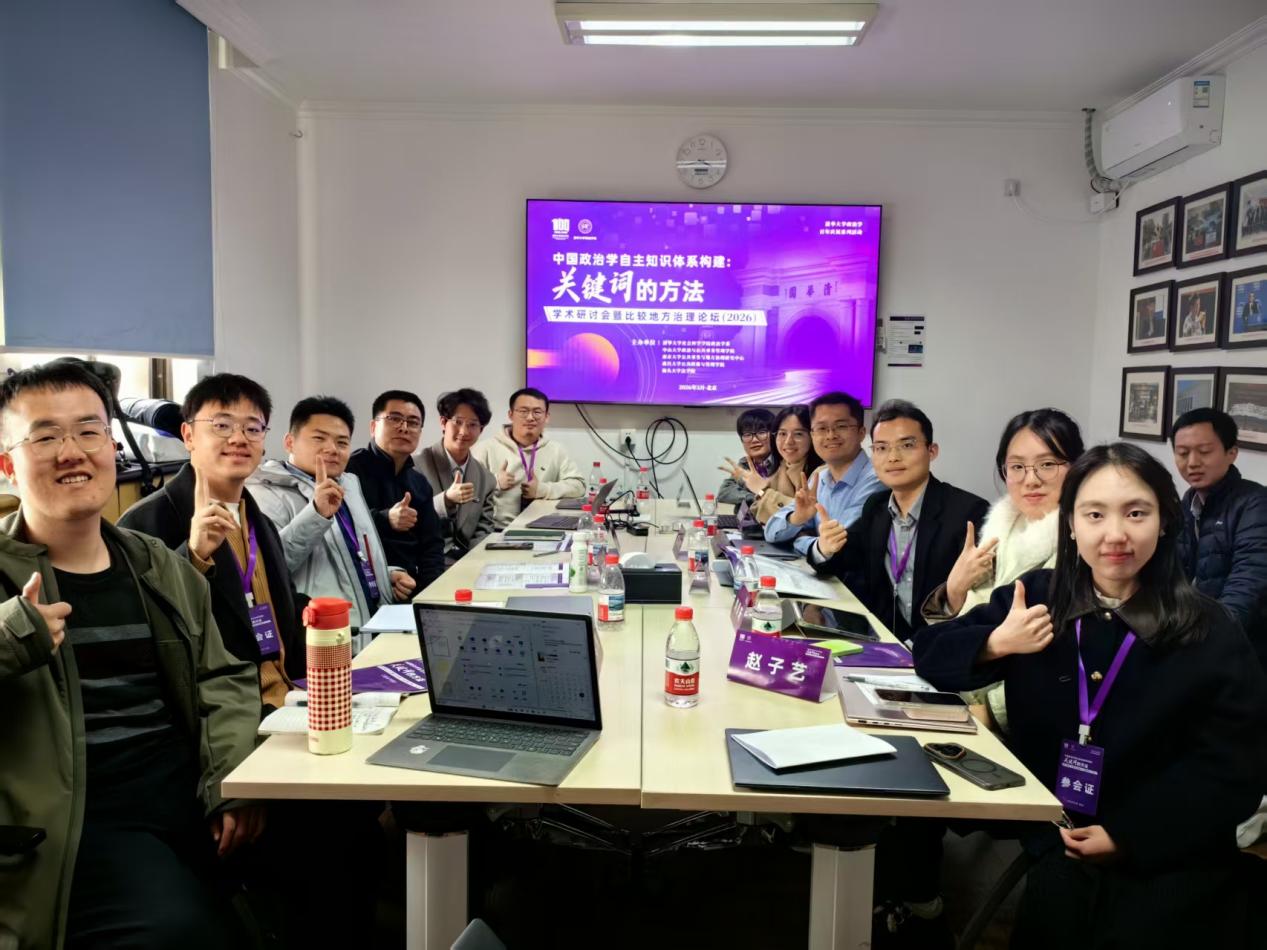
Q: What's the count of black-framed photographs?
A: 9